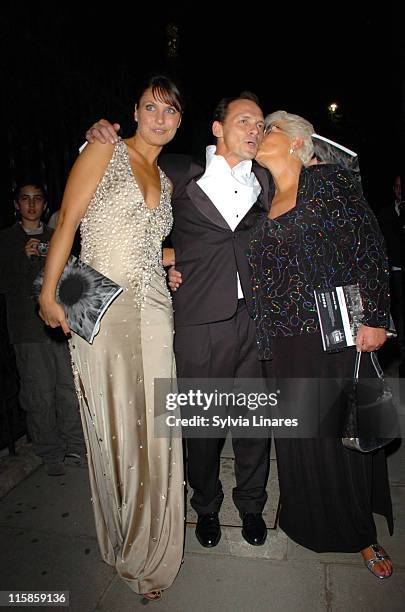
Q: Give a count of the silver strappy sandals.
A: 1